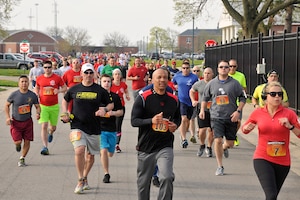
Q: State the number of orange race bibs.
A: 9